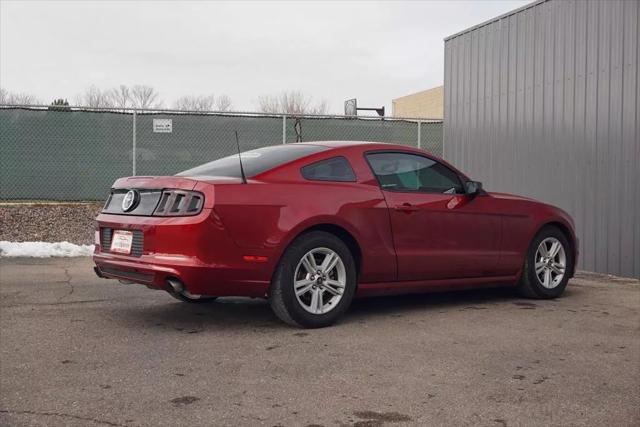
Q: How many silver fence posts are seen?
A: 3